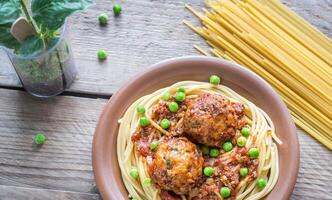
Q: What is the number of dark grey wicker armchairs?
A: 0